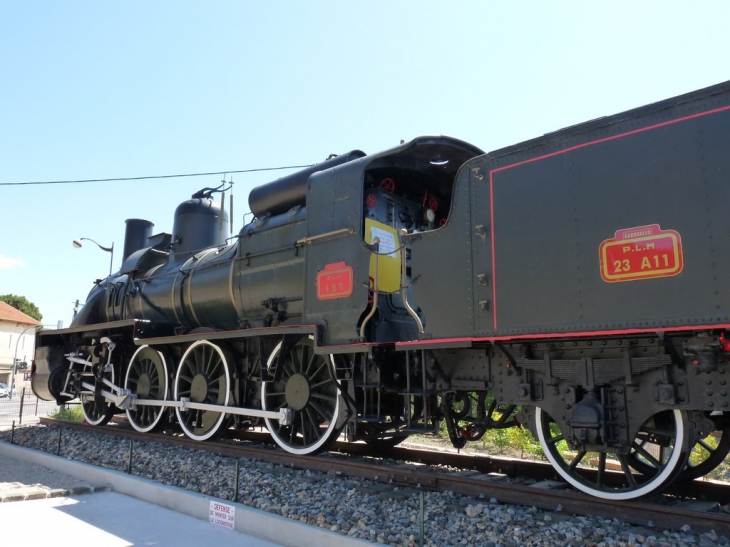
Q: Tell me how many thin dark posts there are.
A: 5